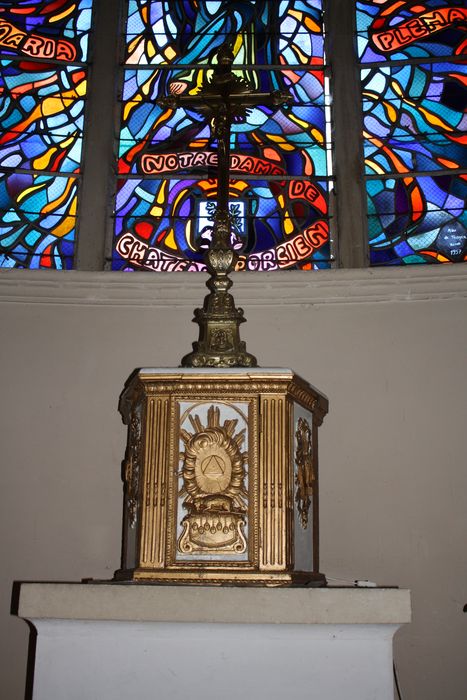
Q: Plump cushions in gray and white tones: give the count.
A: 0